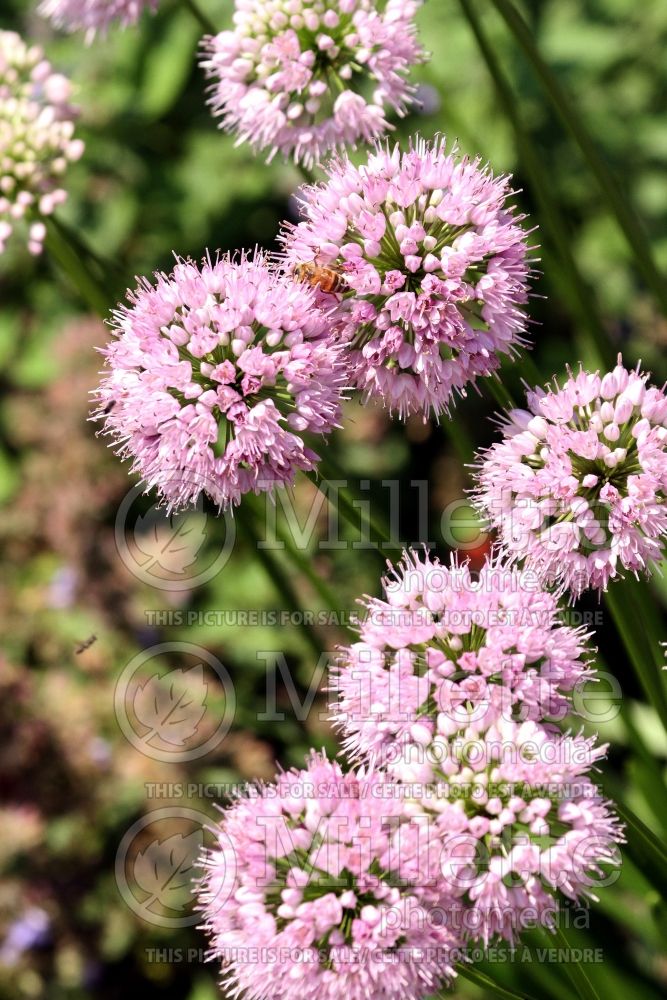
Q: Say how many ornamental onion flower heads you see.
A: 9